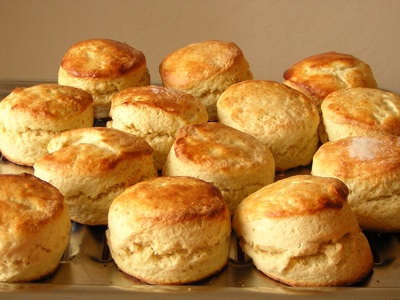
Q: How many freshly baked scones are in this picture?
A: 13